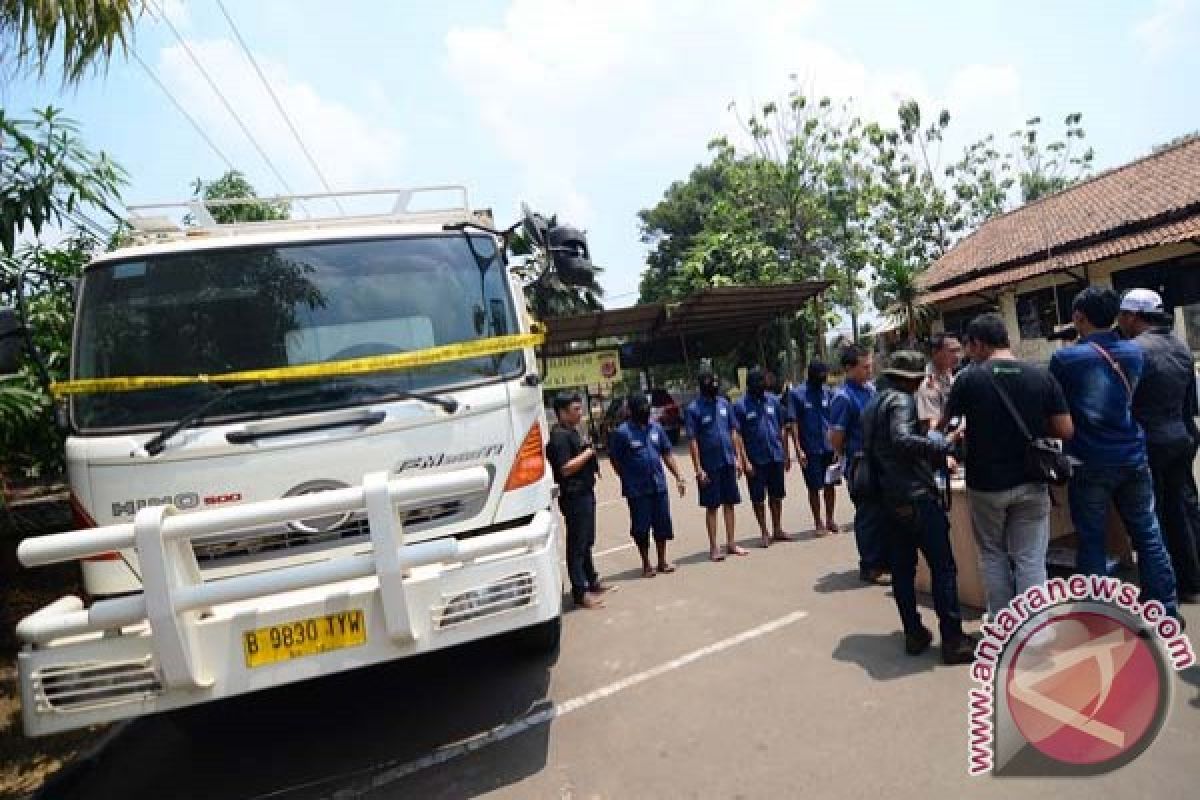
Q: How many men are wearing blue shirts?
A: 6